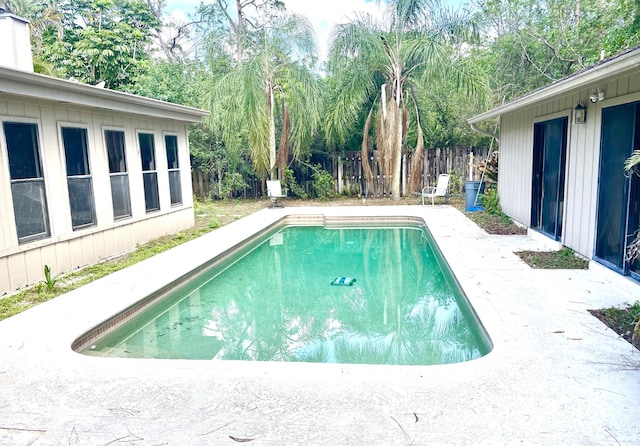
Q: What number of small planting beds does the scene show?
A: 3